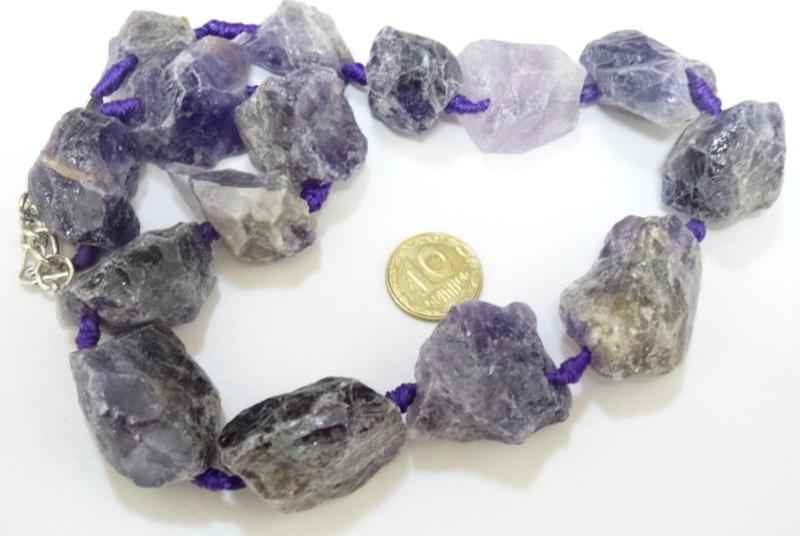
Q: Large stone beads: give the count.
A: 15